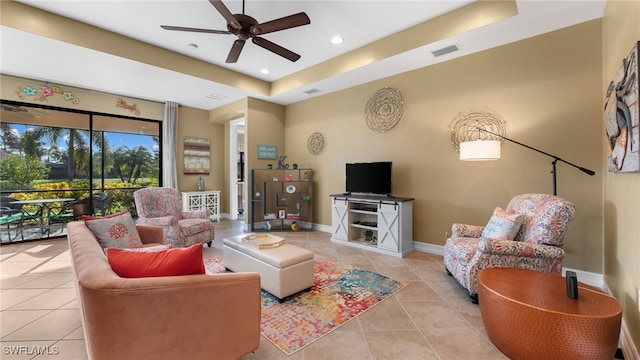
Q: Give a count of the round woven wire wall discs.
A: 3